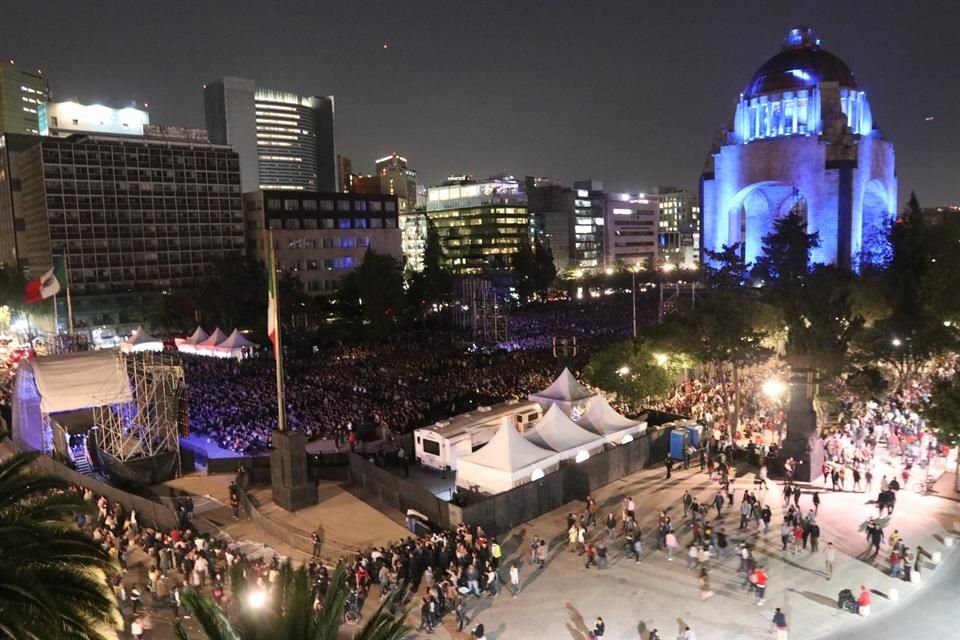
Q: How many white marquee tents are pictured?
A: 8